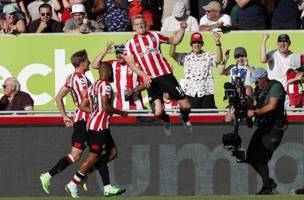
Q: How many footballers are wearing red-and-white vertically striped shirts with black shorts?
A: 3